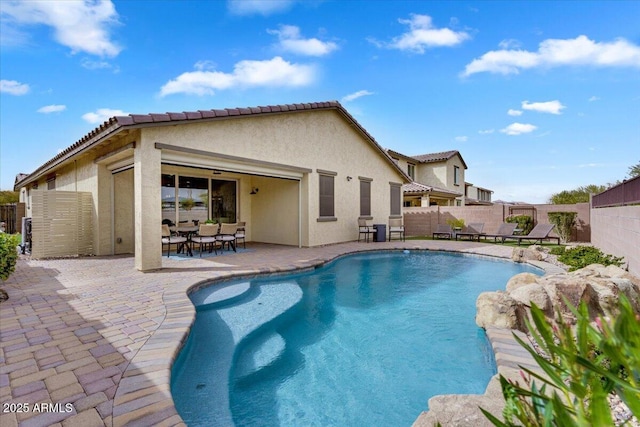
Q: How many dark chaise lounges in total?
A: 4